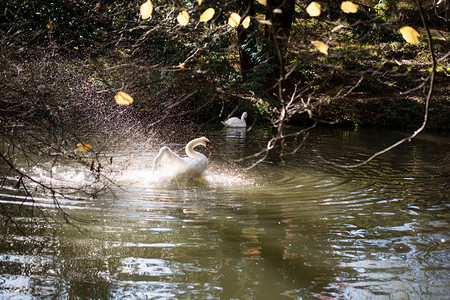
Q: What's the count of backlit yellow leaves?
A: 11